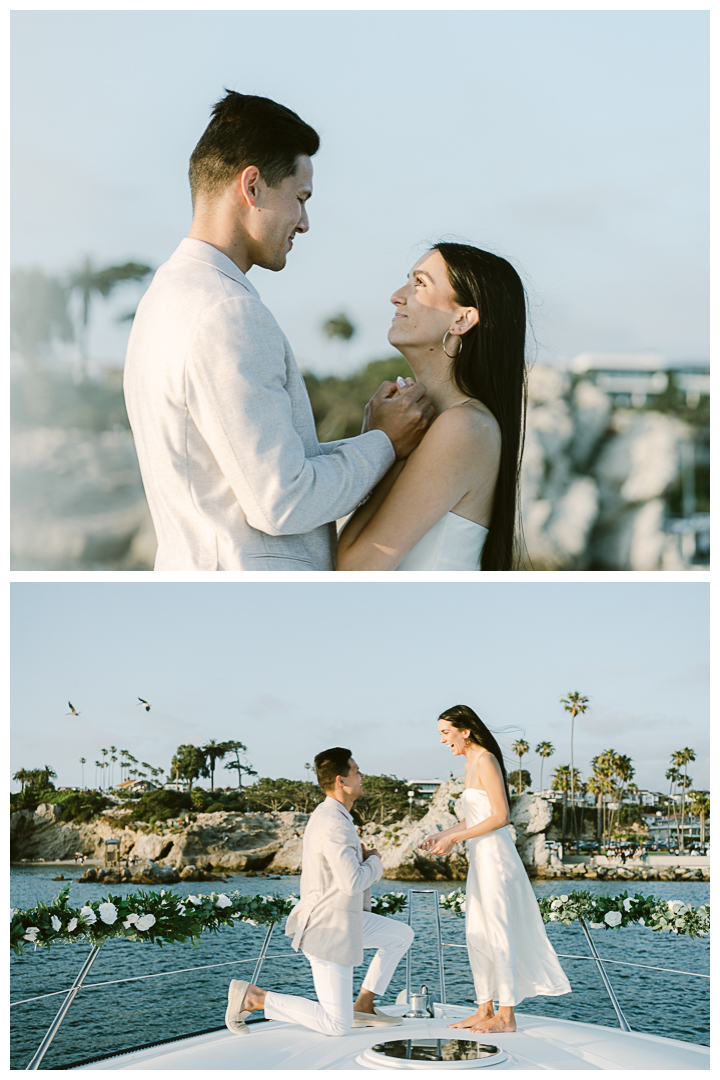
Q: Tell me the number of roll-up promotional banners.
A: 0